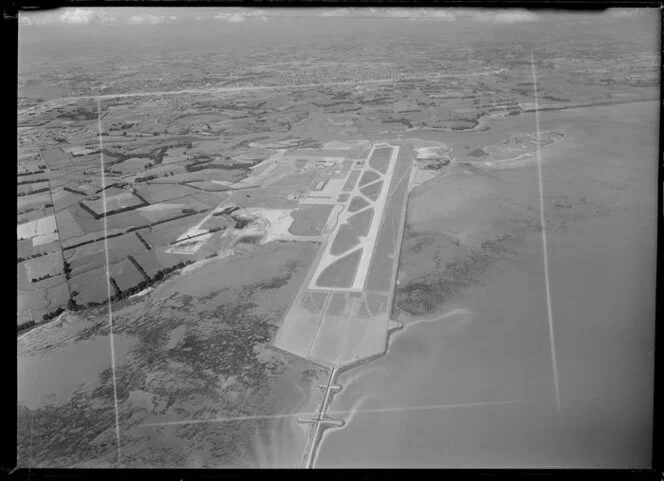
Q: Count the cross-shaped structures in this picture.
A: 2